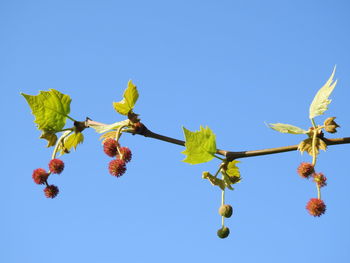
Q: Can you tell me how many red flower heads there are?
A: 9